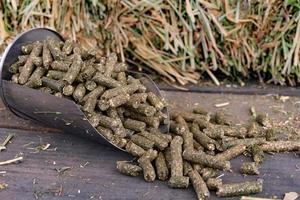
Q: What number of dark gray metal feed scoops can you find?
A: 1